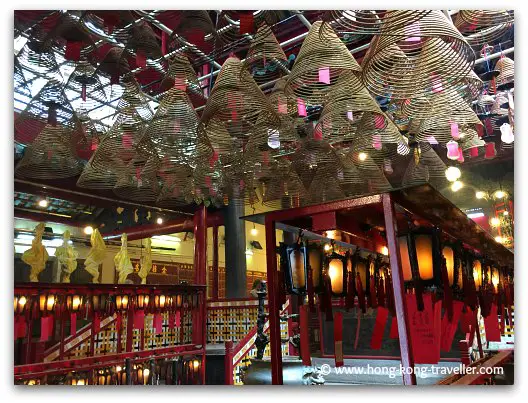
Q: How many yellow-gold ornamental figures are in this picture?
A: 5